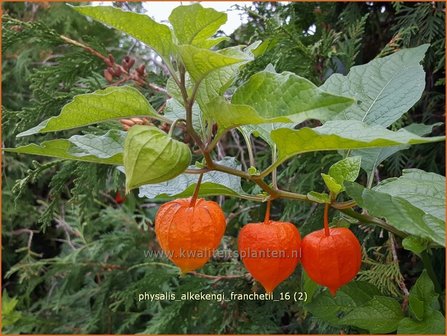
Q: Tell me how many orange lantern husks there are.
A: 3